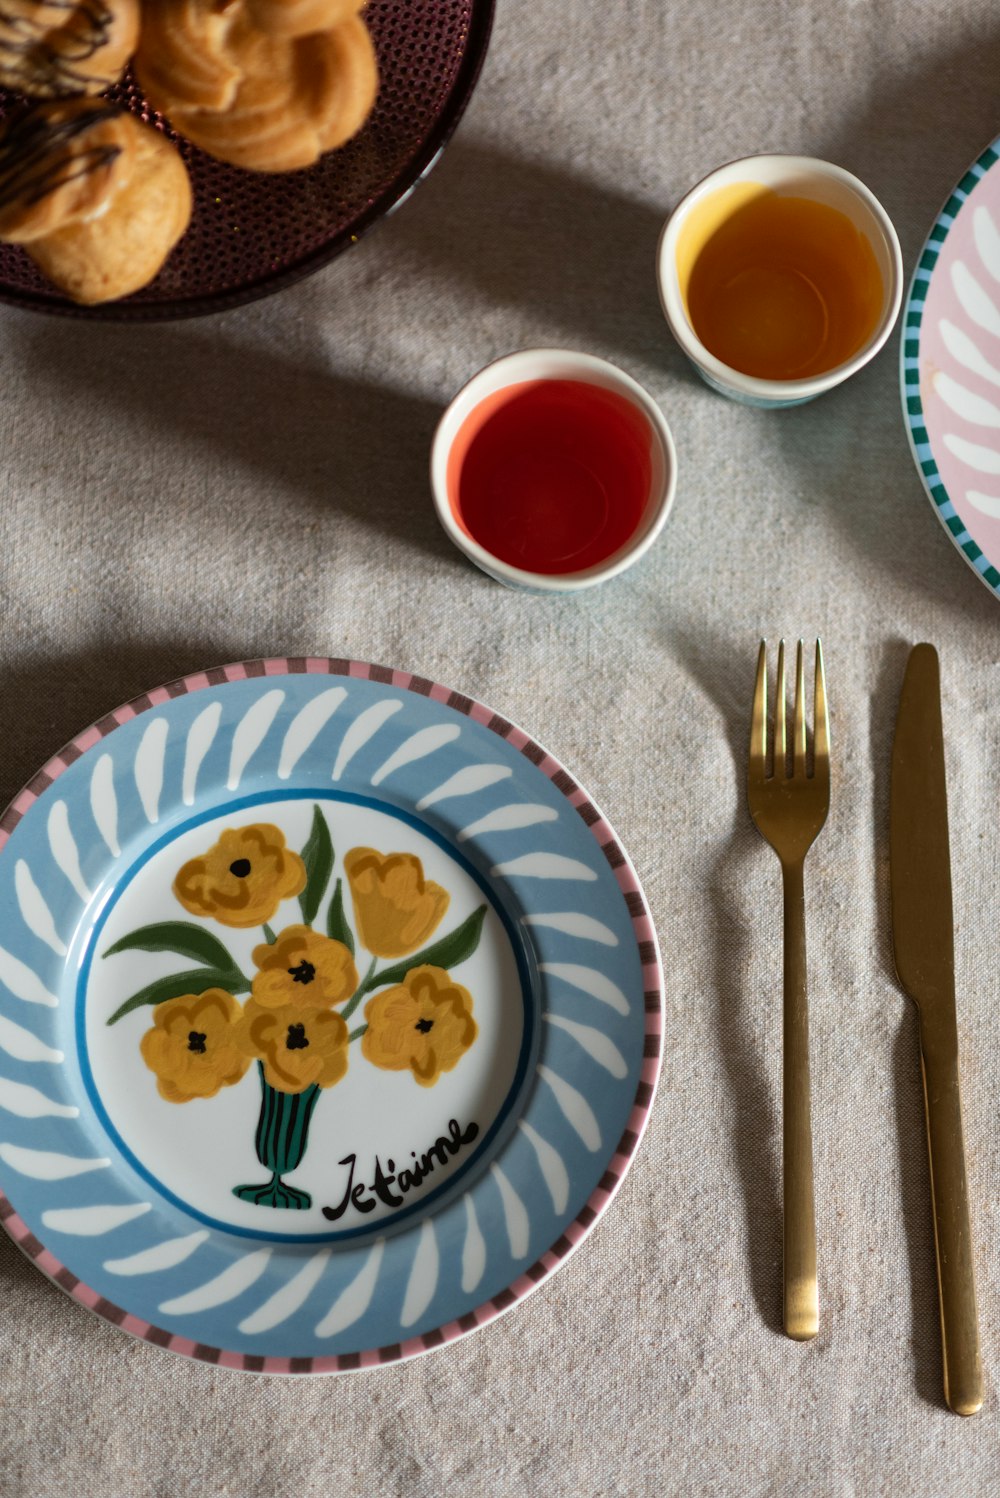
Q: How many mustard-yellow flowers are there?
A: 6